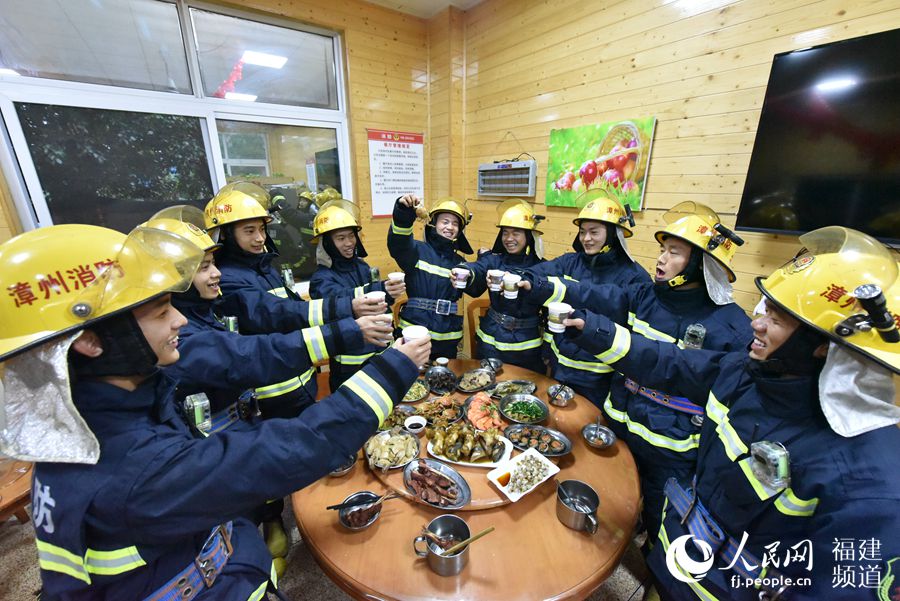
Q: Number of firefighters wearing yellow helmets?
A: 9